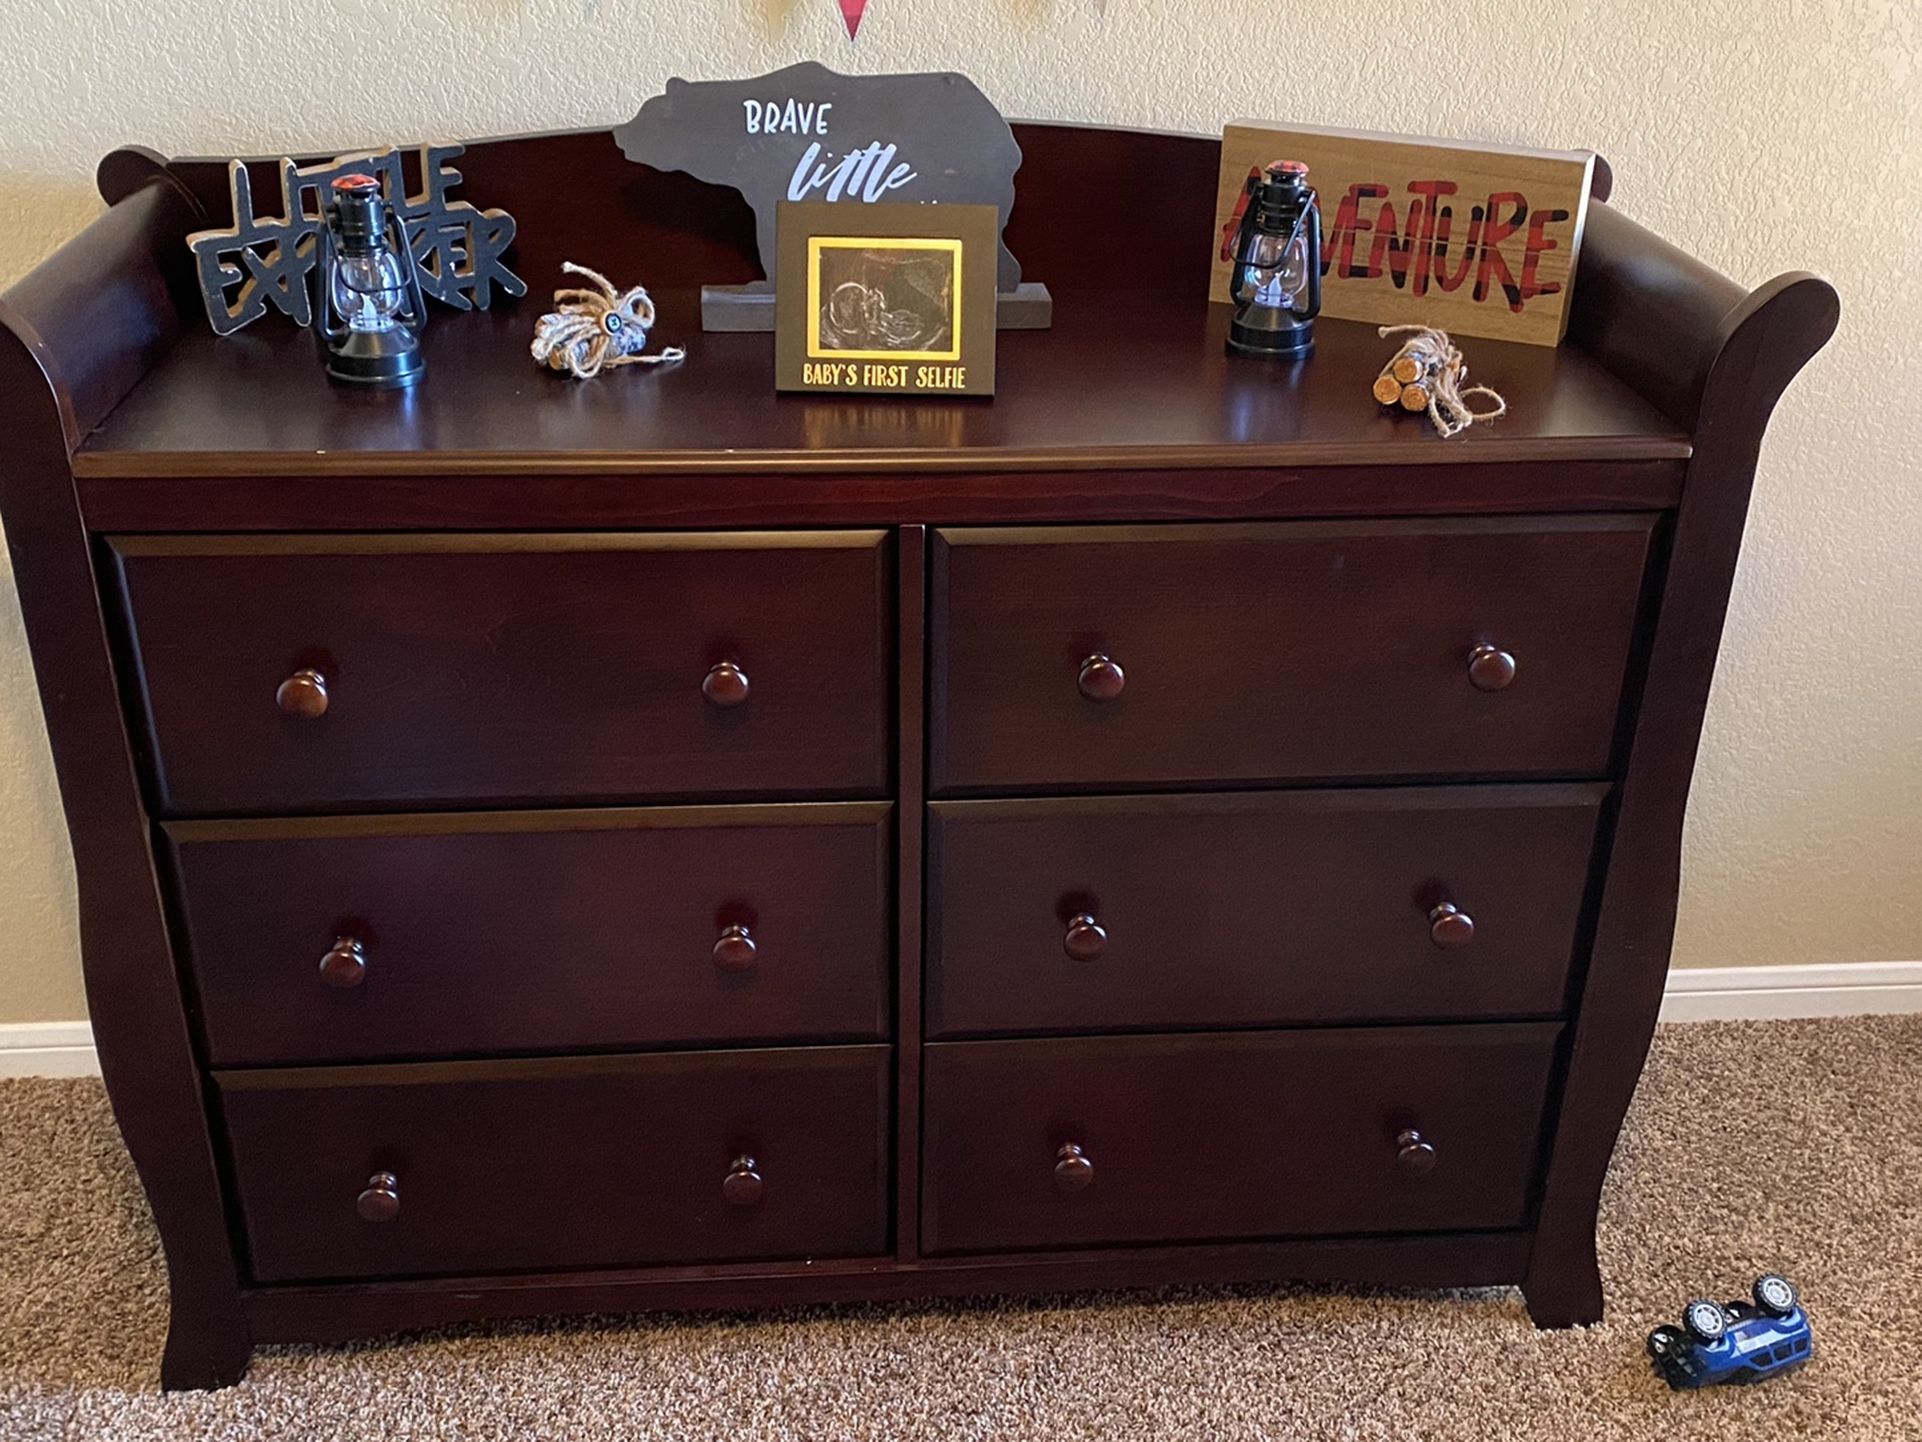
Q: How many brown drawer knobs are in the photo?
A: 12